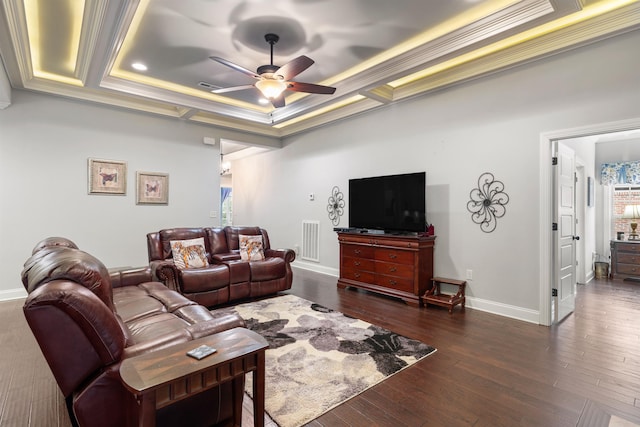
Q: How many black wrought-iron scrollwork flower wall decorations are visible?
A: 2